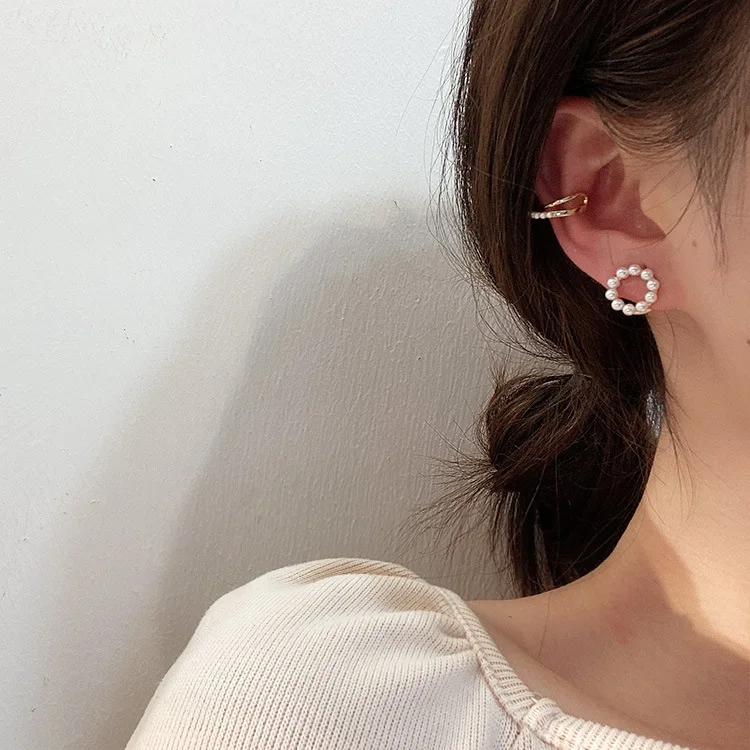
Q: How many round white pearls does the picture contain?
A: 14